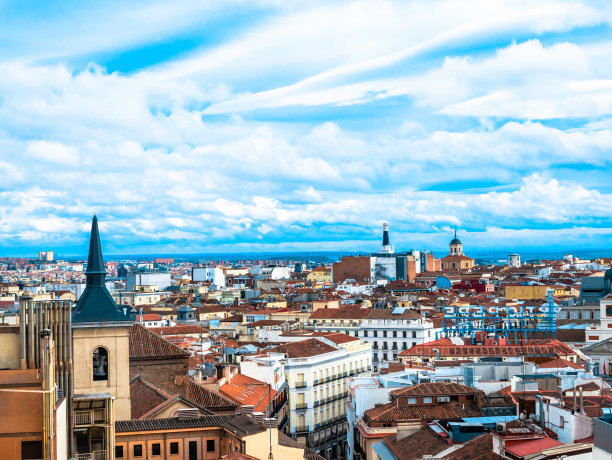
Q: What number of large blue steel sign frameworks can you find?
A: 1